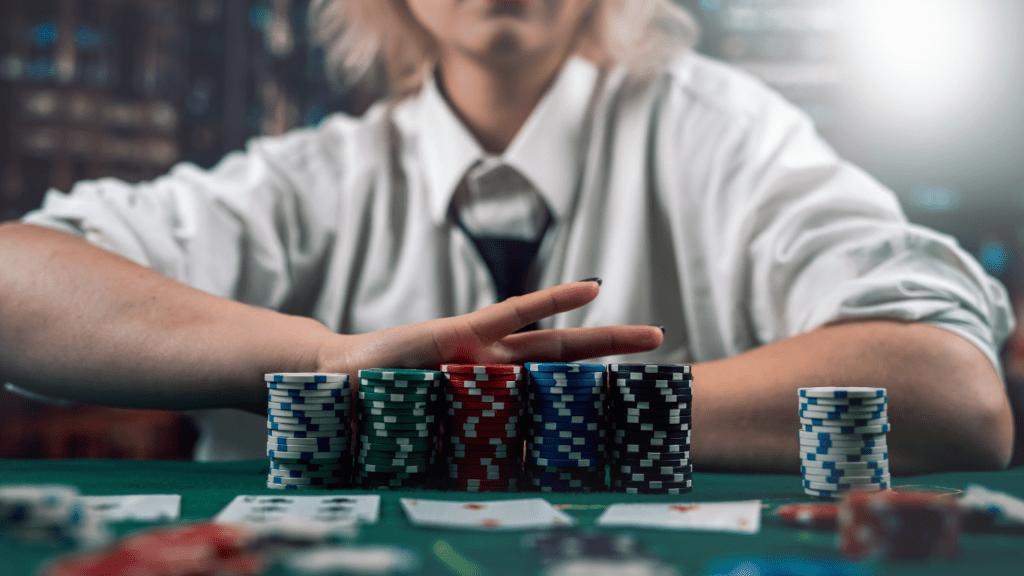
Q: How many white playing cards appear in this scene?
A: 4